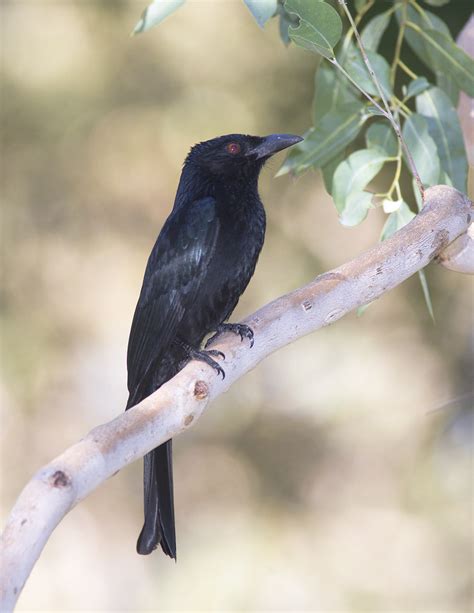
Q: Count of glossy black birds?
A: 1